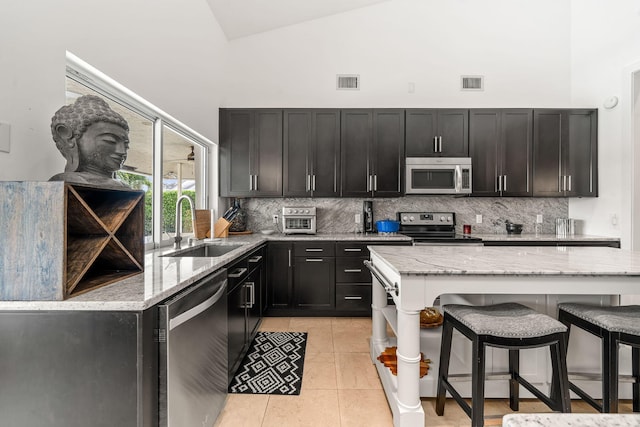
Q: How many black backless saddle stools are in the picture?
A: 2